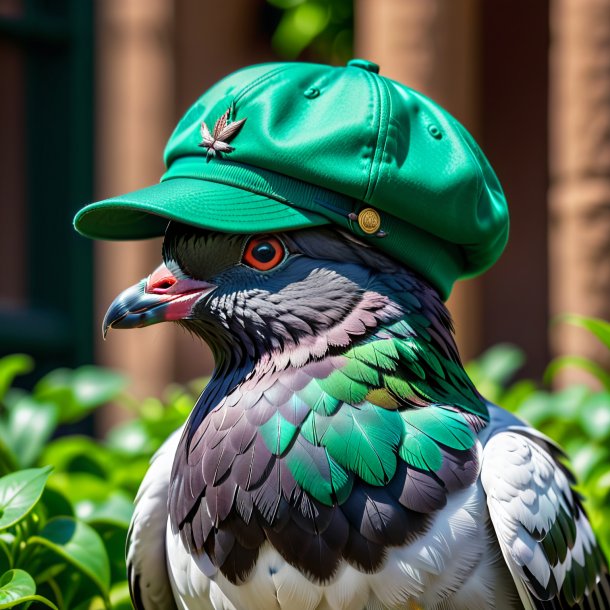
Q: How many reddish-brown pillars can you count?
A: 3